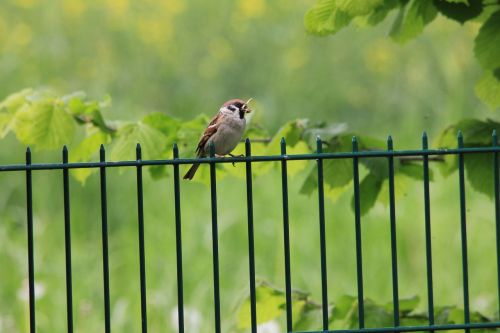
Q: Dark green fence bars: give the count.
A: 14